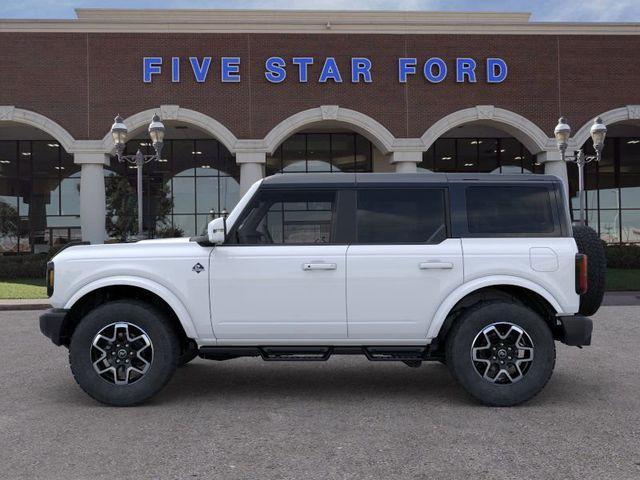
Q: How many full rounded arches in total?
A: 3